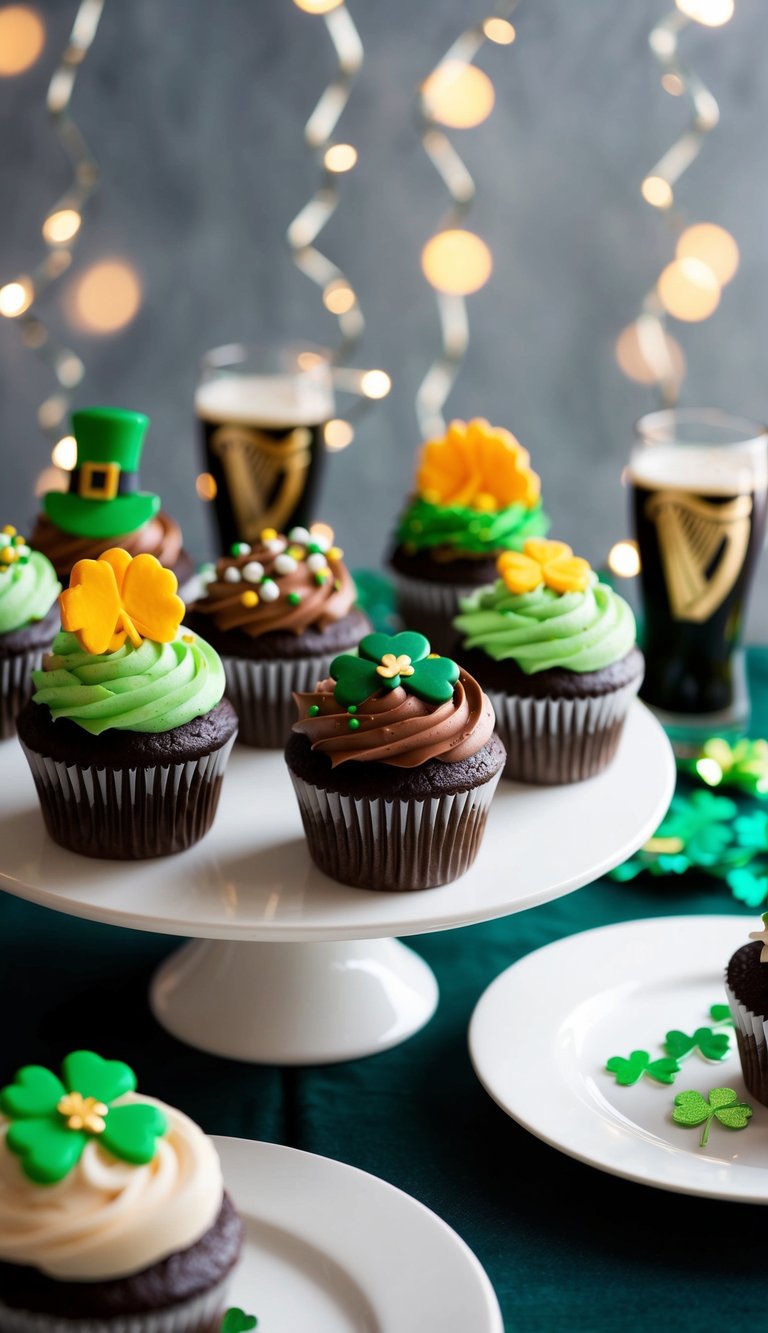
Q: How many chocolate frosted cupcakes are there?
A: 3